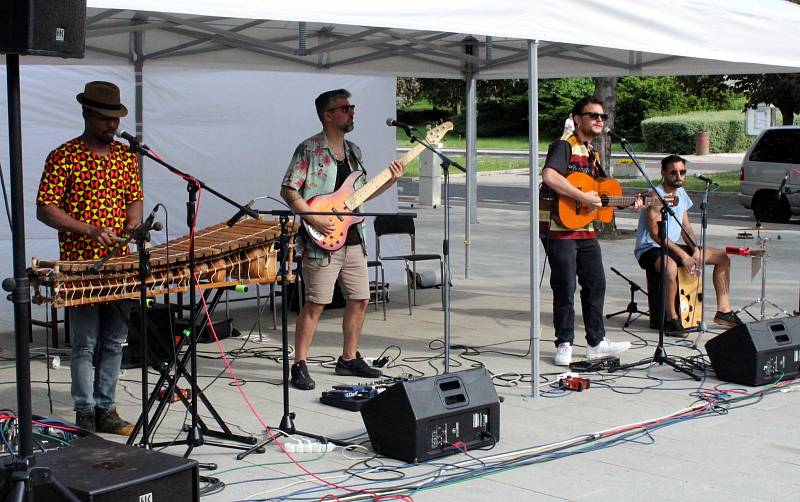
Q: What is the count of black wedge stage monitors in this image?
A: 2